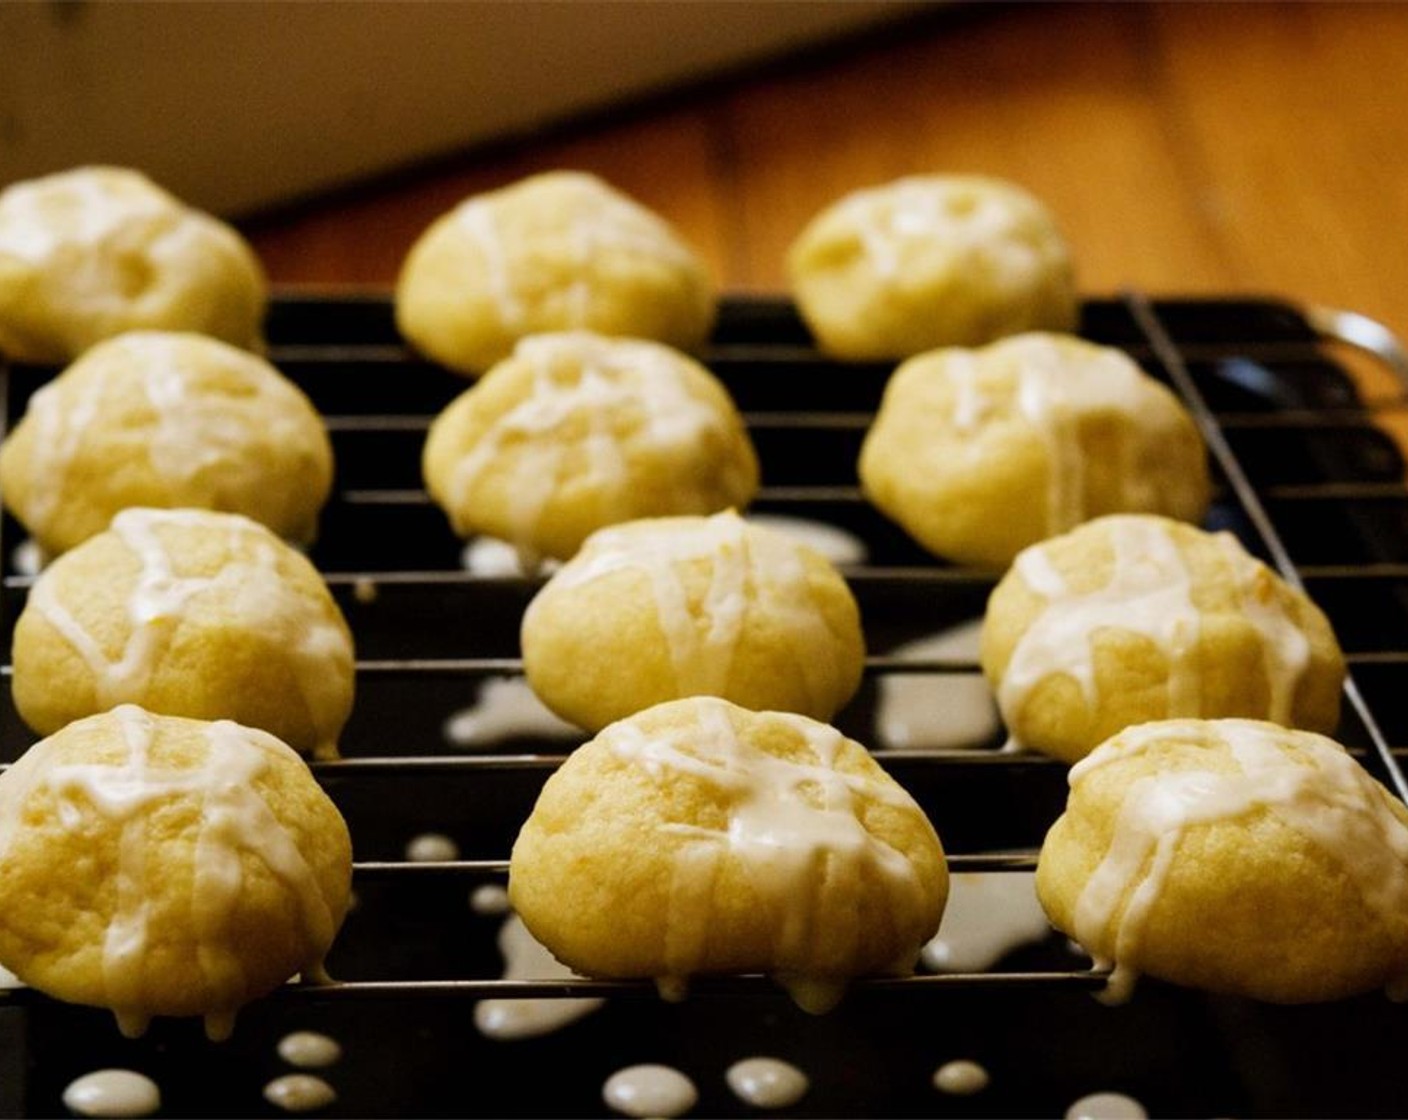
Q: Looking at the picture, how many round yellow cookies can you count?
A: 12